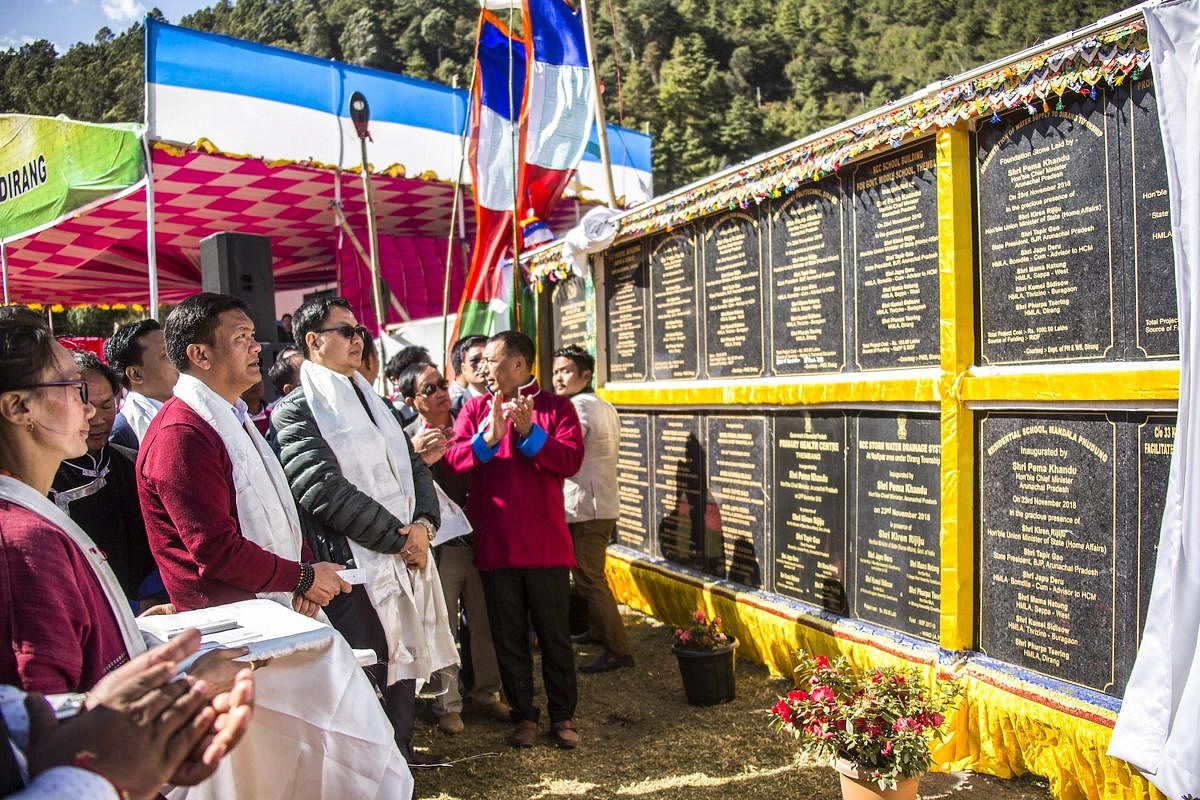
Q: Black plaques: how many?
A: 15